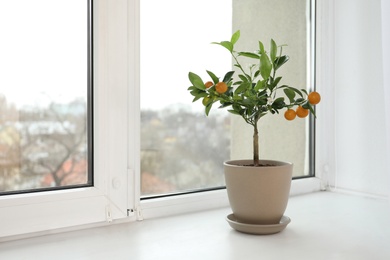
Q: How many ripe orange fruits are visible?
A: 5